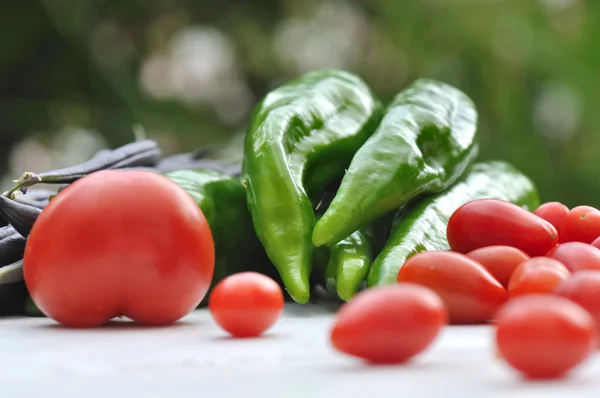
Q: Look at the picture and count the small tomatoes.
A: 12